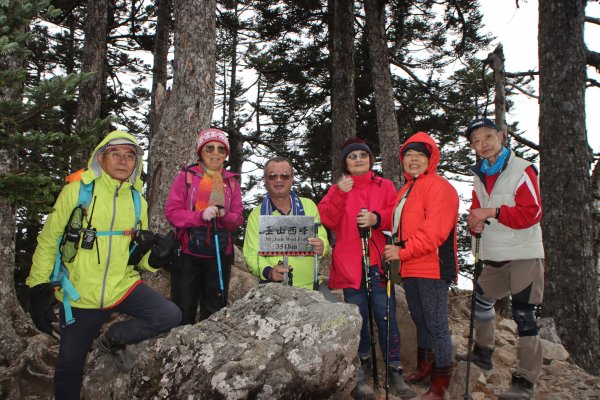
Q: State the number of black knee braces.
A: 1